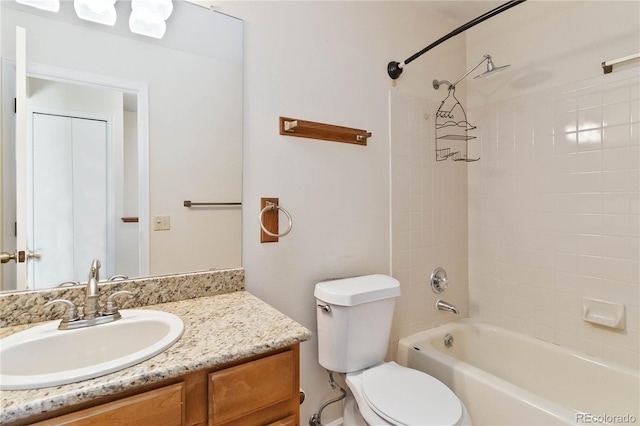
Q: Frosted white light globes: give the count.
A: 3